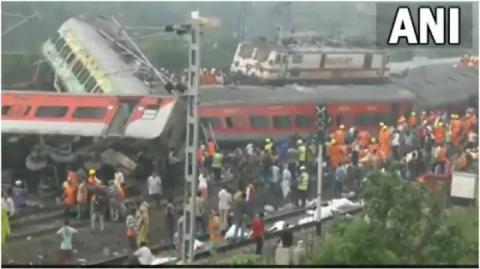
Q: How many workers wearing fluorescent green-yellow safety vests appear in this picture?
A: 4